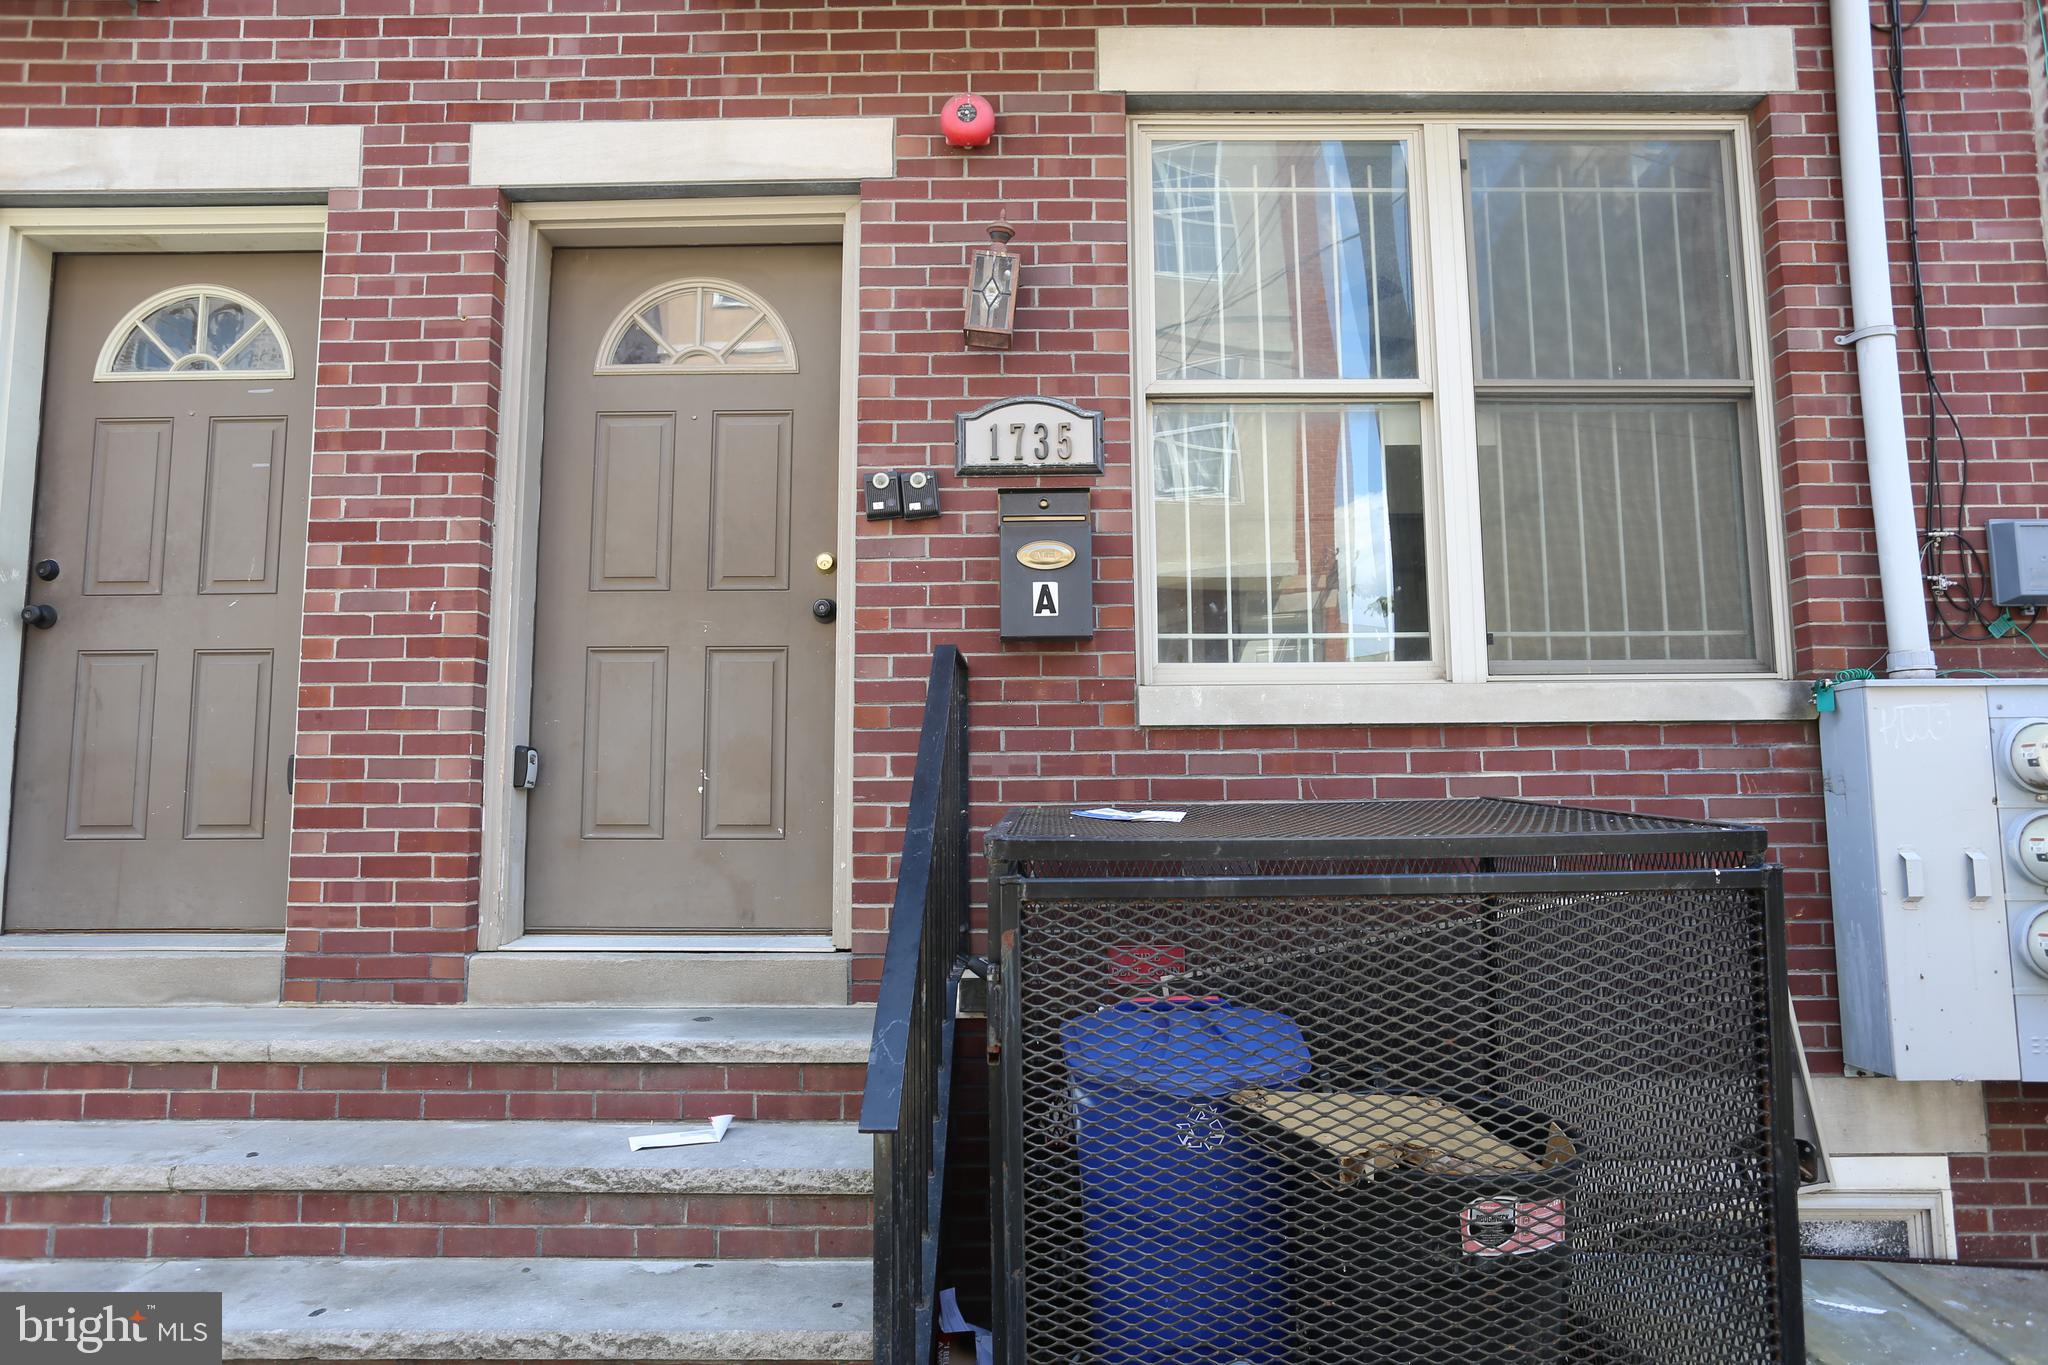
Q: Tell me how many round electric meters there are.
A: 3